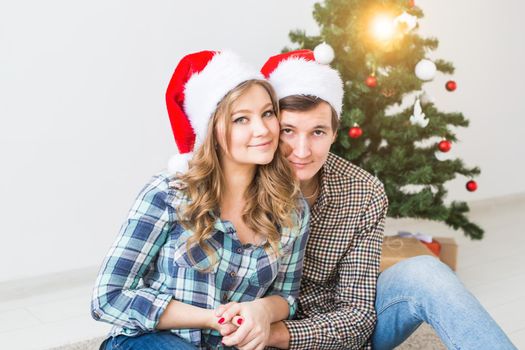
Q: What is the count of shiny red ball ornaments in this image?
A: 5